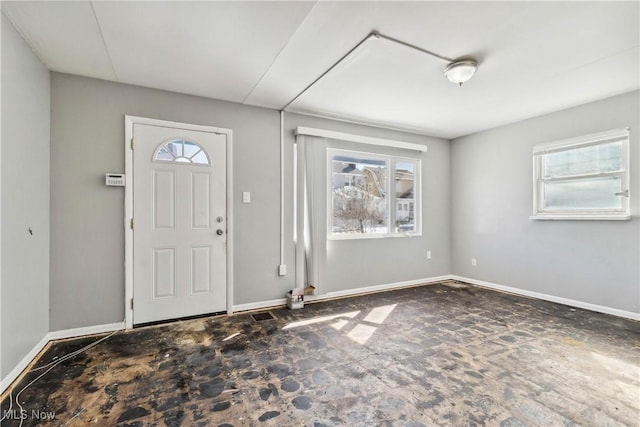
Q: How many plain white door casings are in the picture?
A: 1